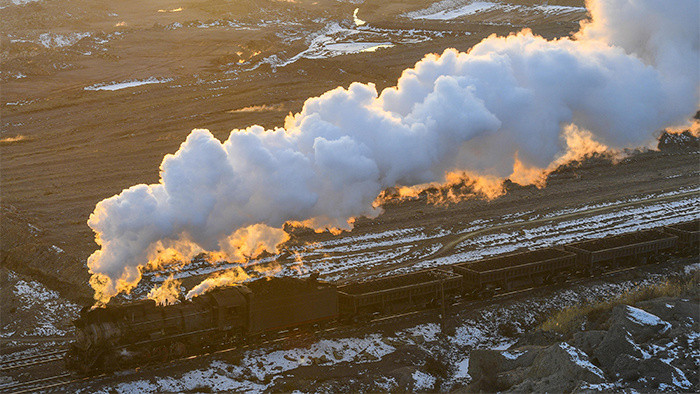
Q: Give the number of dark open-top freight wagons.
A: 4